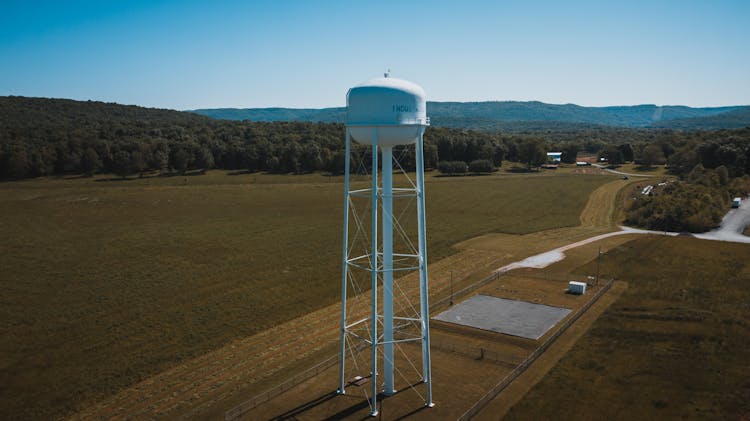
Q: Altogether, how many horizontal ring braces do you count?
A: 3